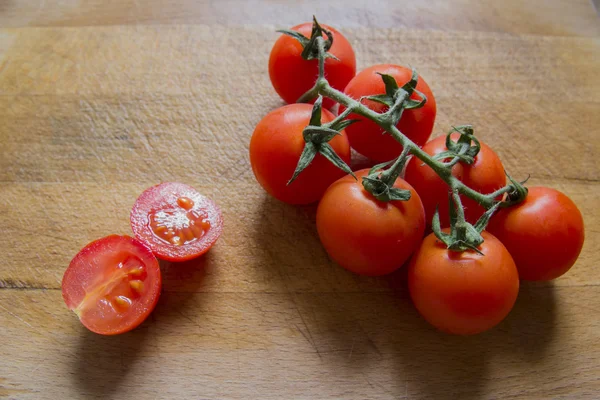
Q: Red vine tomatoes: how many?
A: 7